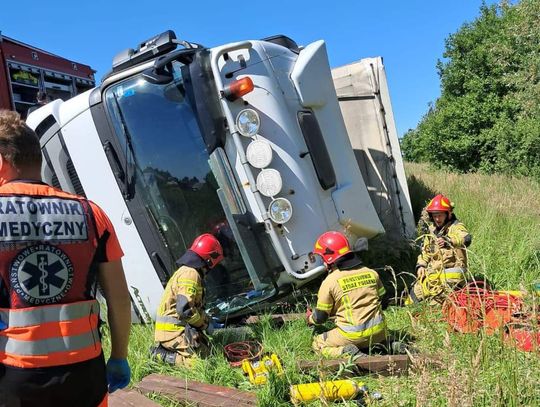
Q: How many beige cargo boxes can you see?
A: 1